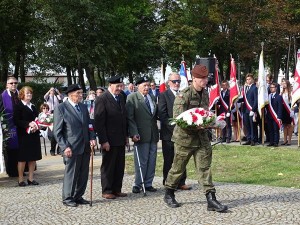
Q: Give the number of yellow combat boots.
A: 0